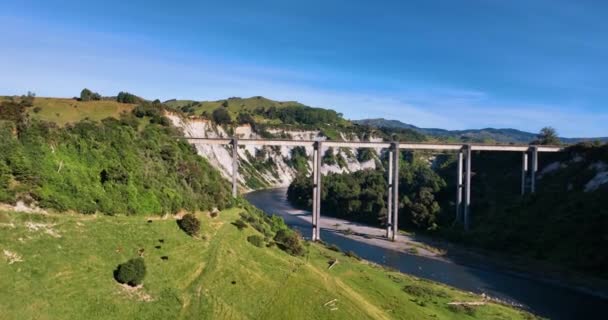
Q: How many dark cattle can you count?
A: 5